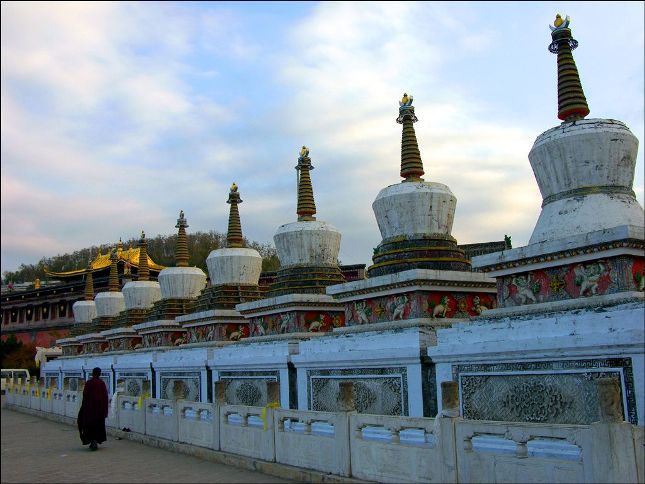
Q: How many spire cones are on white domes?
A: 8